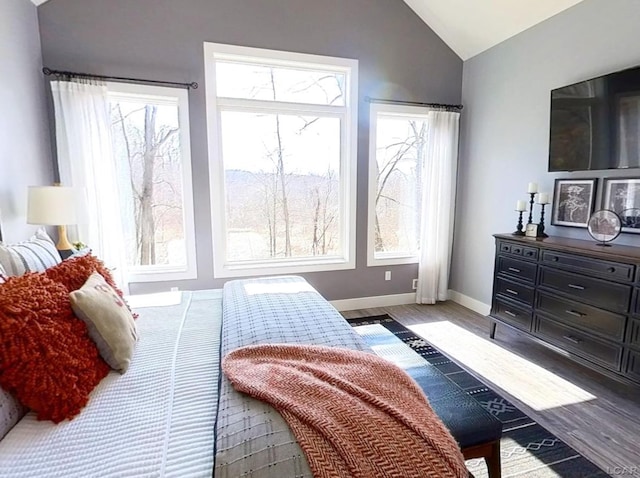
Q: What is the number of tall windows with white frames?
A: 3